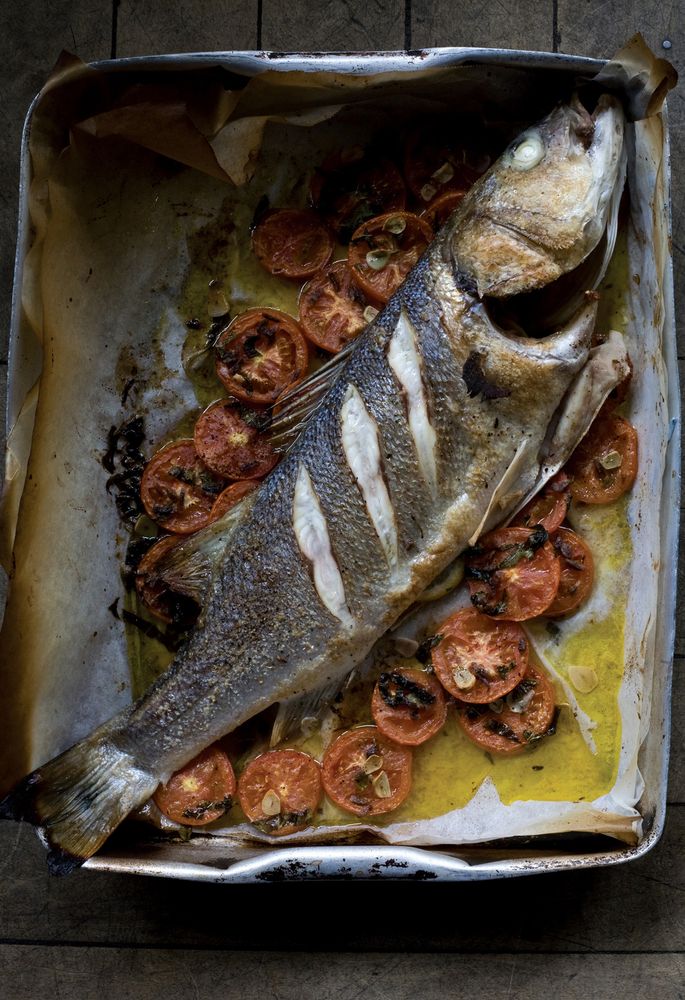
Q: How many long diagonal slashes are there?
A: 3